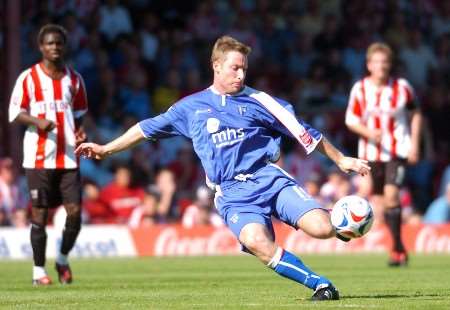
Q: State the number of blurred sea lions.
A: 0